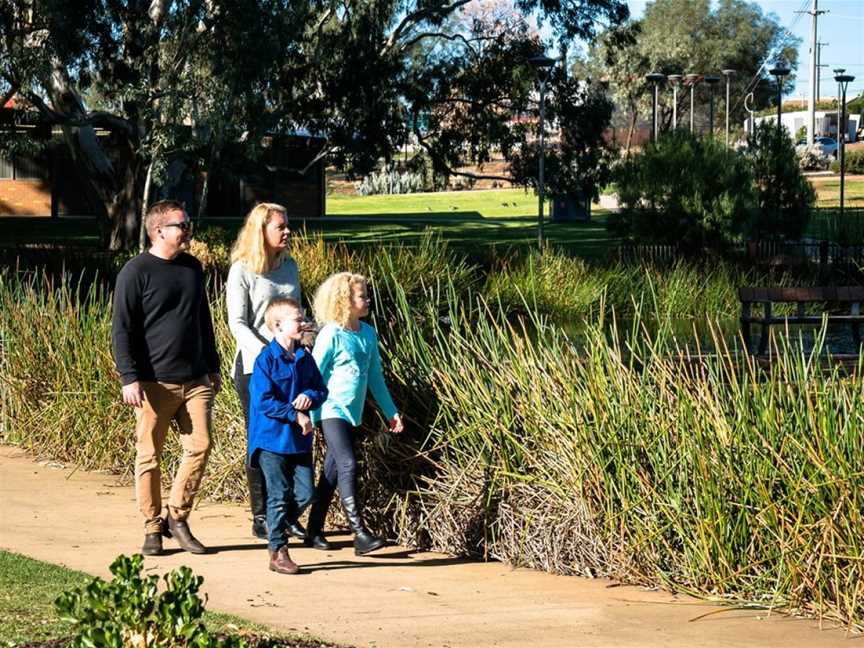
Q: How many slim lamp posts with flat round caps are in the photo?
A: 9